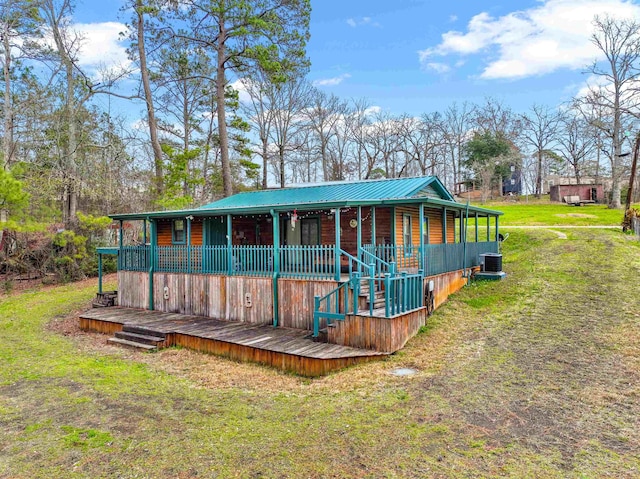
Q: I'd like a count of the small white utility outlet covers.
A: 2